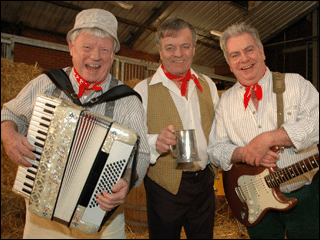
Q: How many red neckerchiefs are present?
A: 3